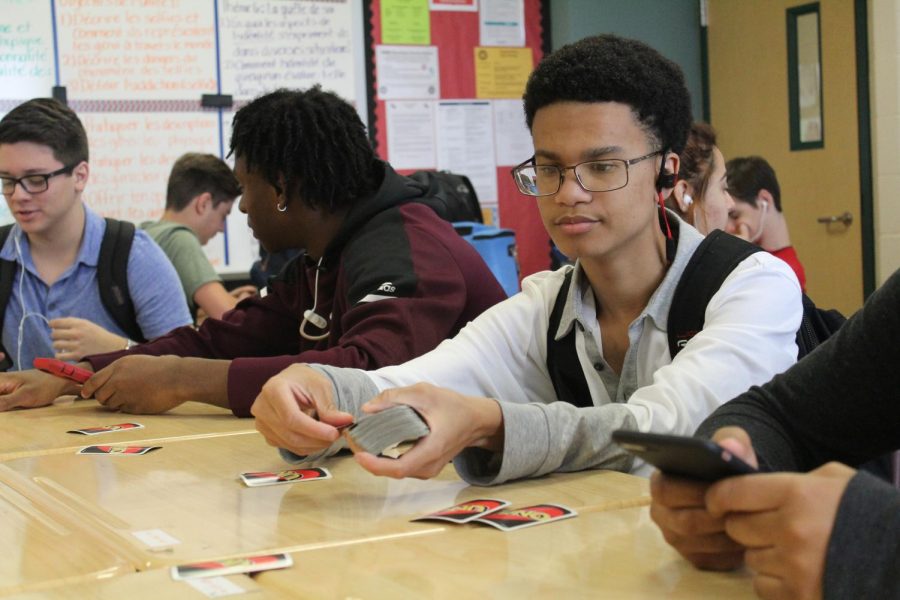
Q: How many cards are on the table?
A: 6